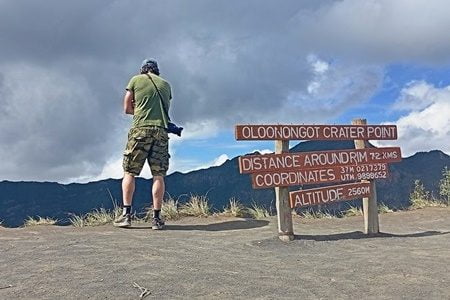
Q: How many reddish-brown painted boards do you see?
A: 4